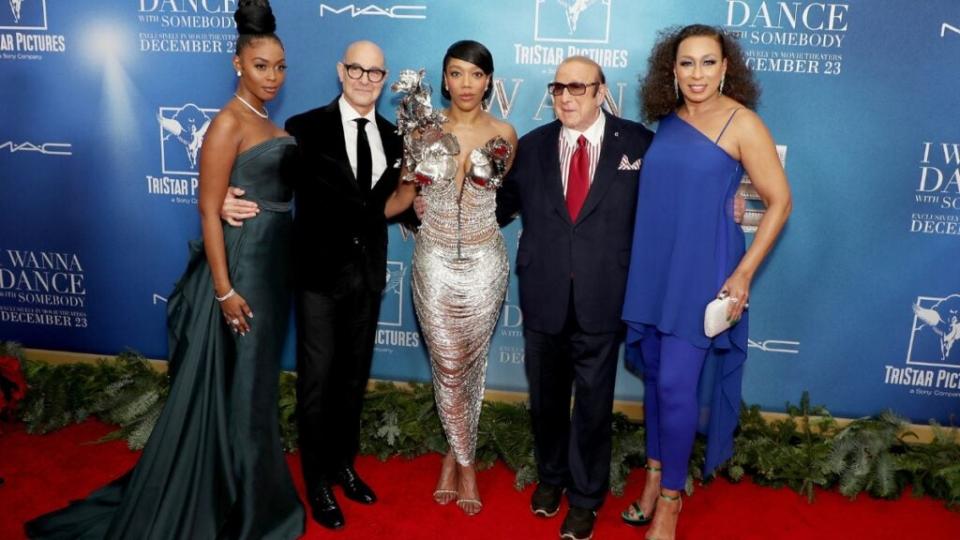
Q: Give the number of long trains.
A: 1